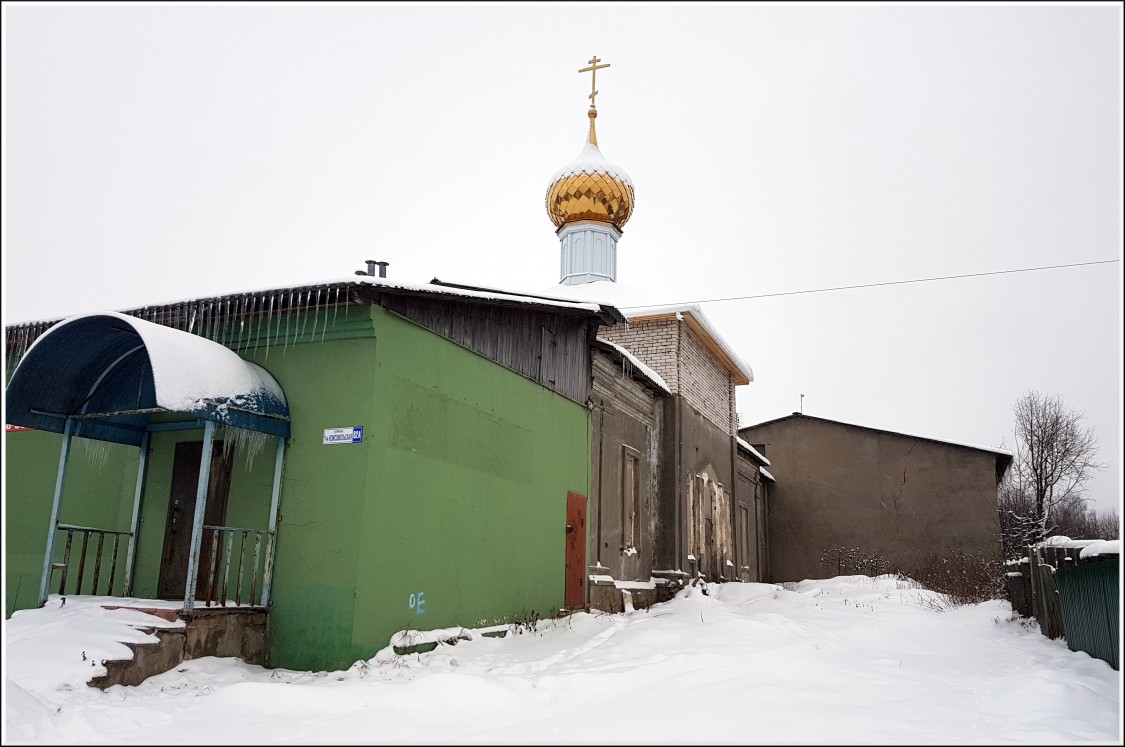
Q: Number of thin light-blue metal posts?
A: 4